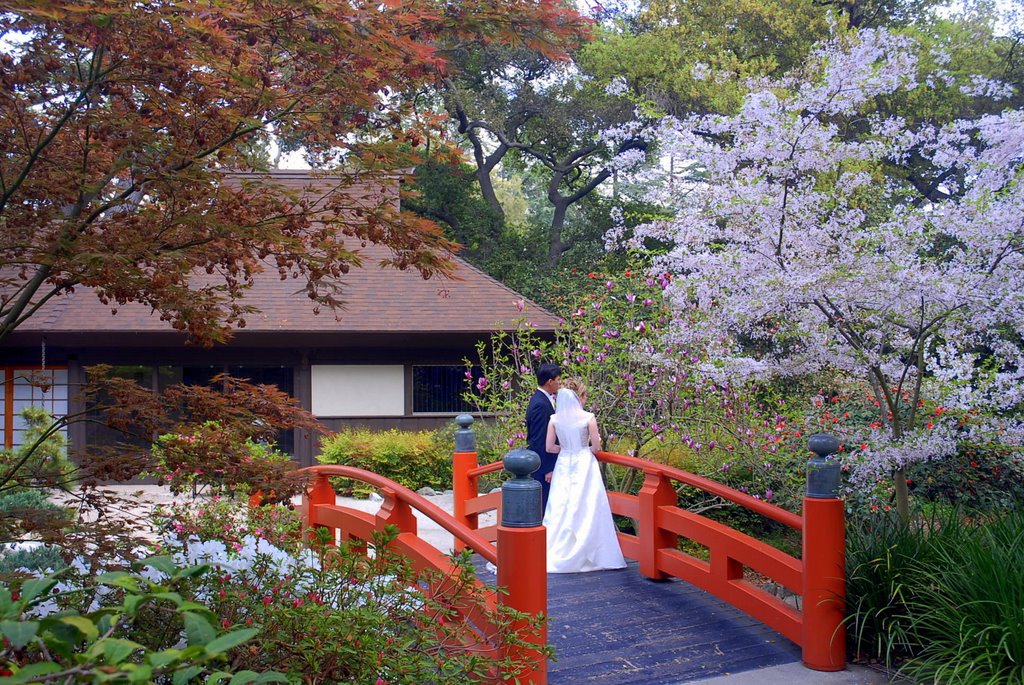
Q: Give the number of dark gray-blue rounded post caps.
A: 3